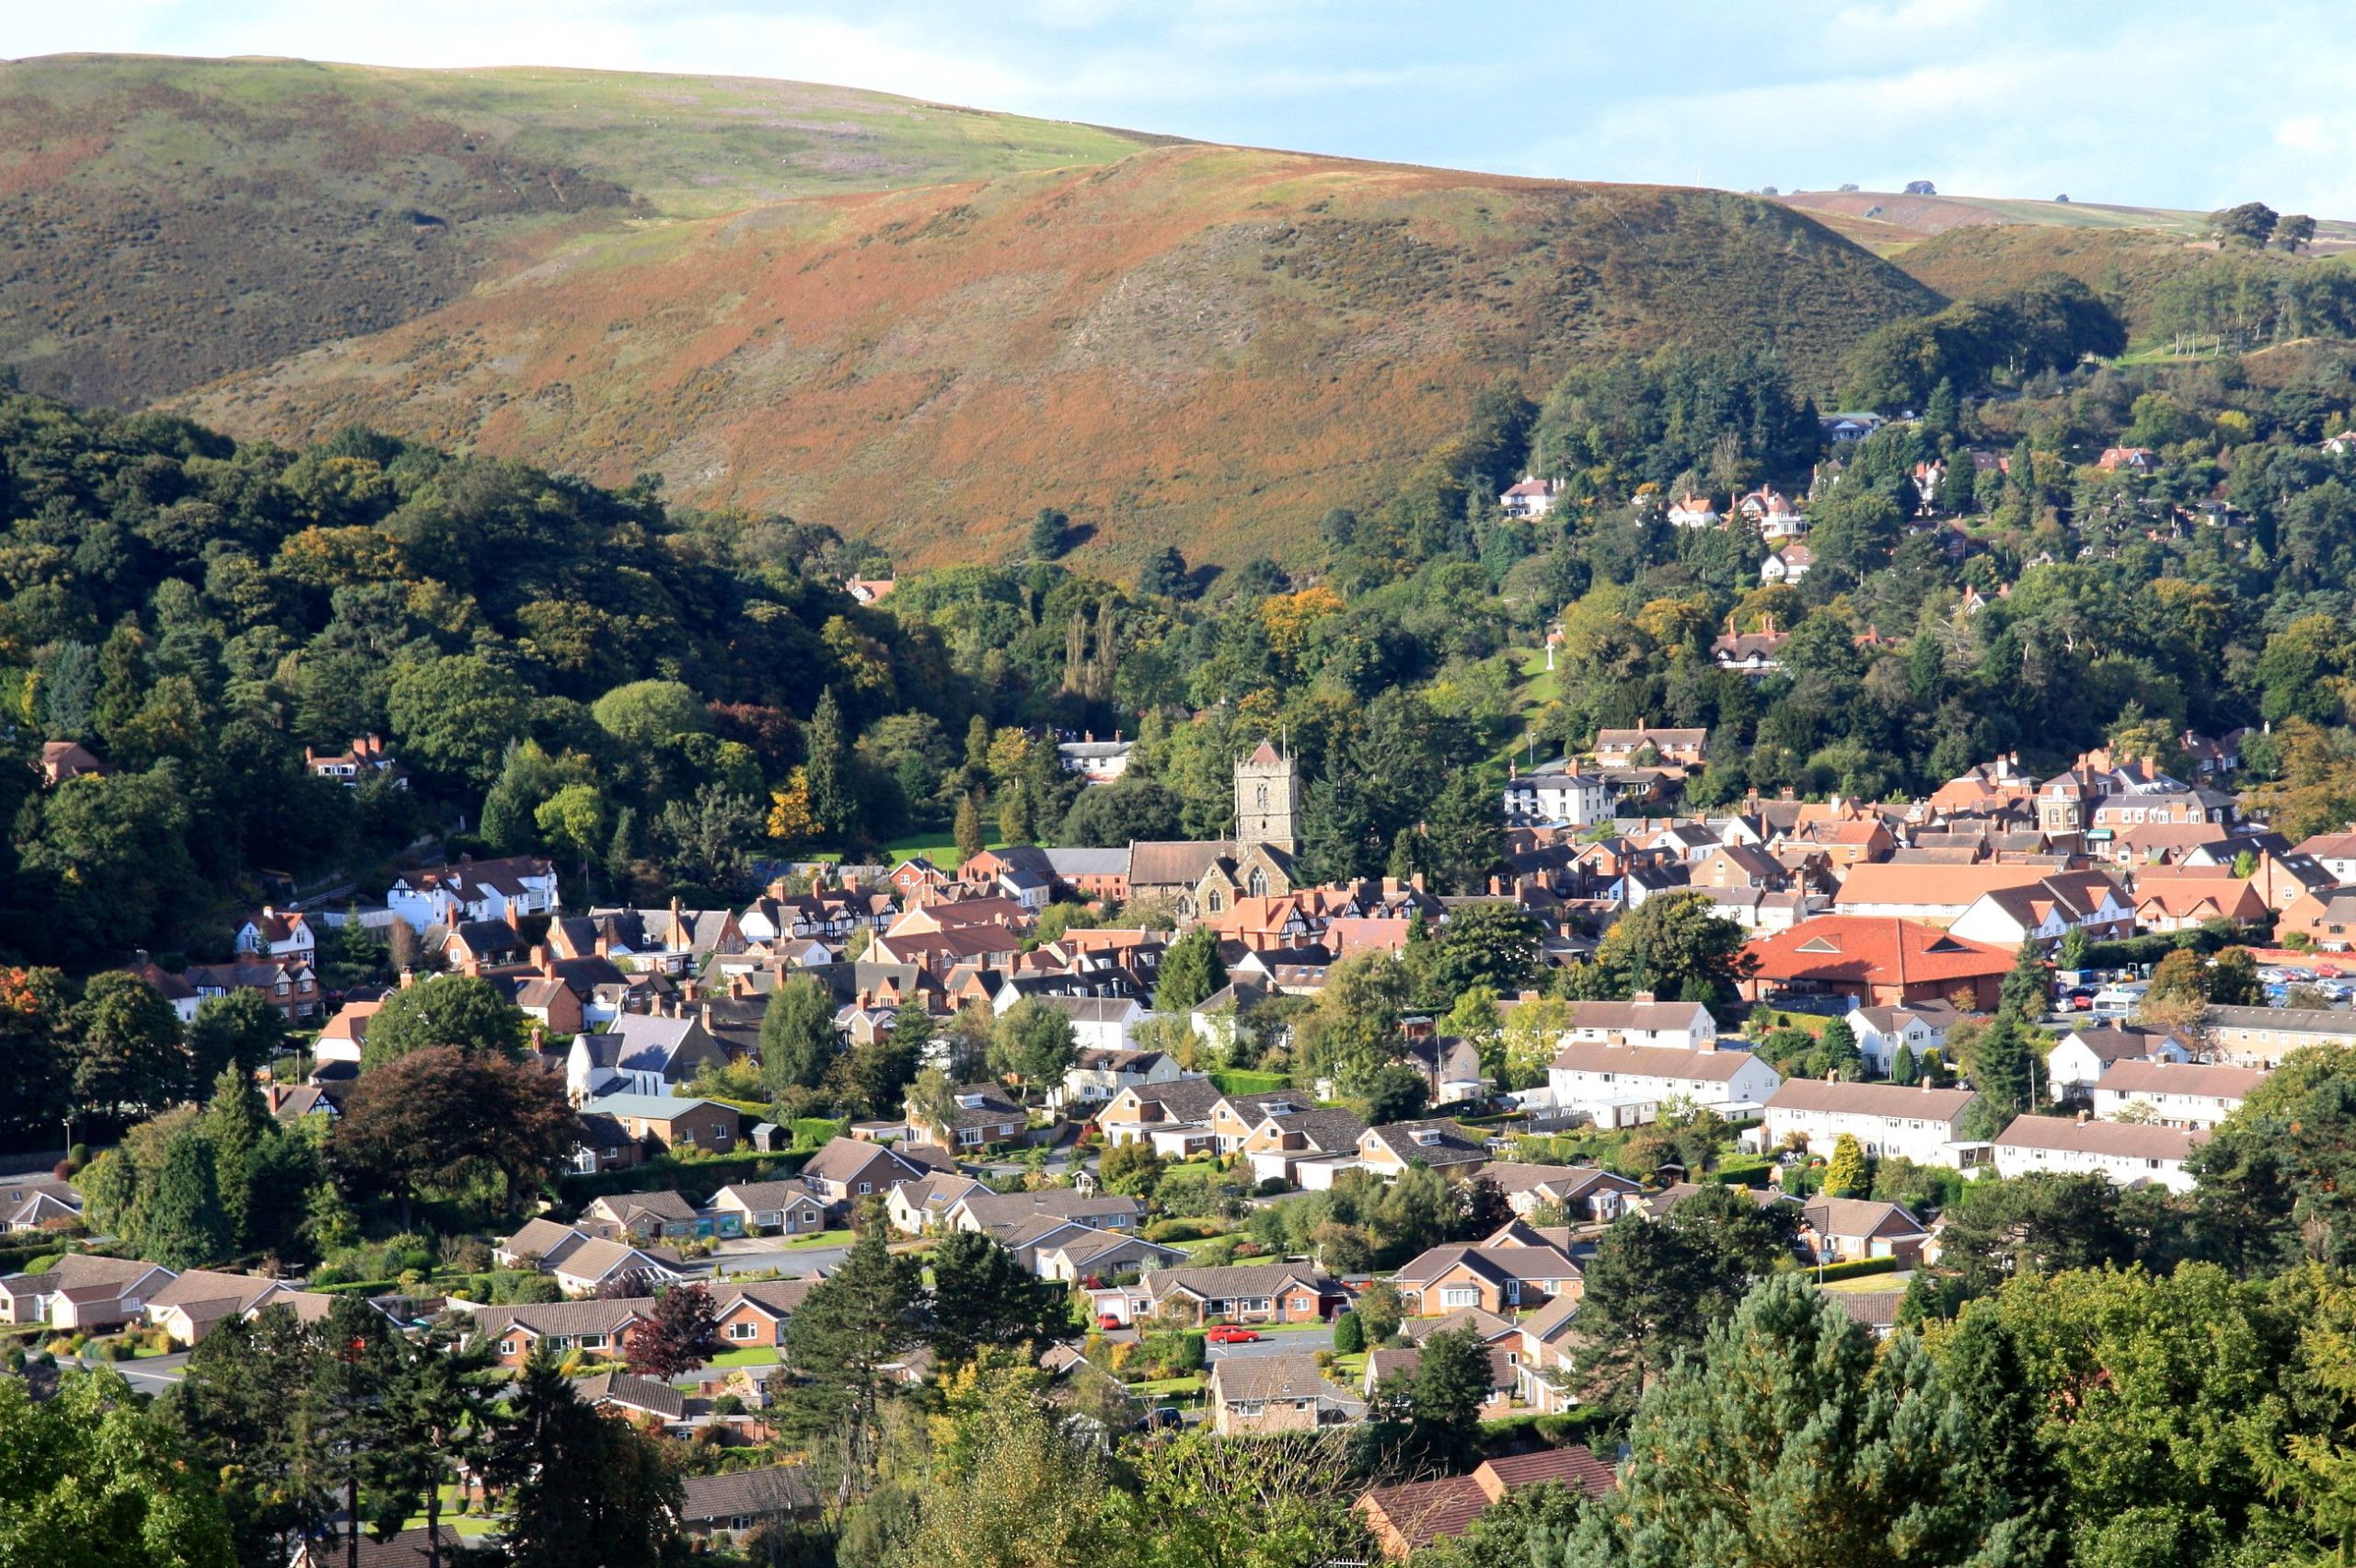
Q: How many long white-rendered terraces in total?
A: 5